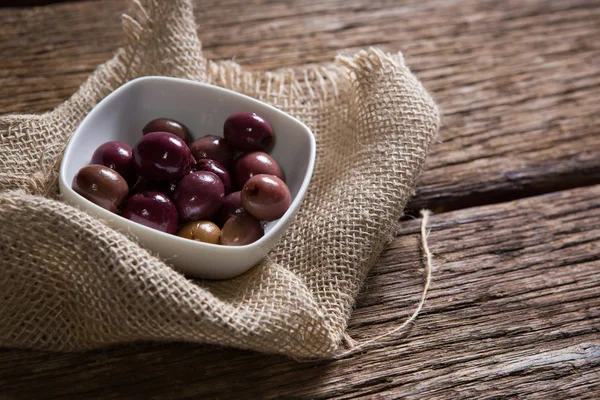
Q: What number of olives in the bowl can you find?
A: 15